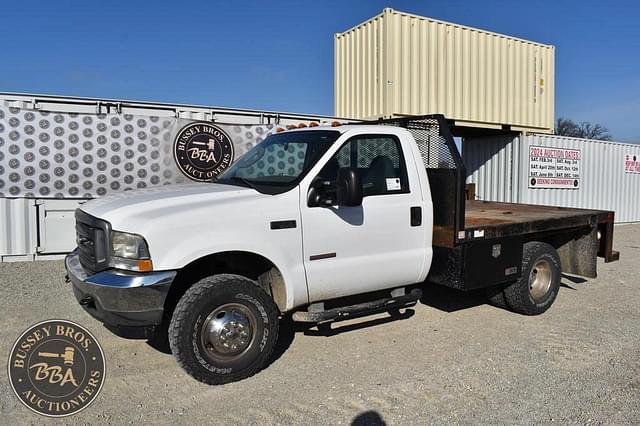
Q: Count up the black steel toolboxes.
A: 1